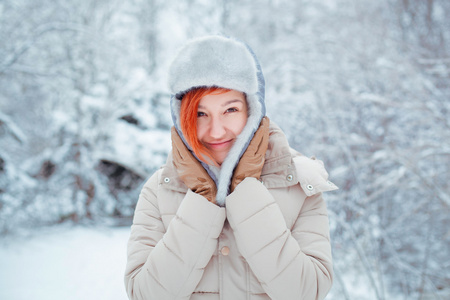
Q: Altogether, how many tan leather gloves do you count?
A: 2